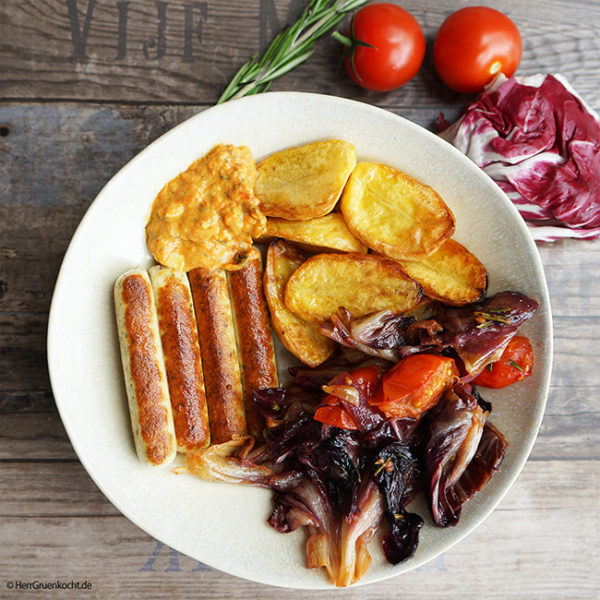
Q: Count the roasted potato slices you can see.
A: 6